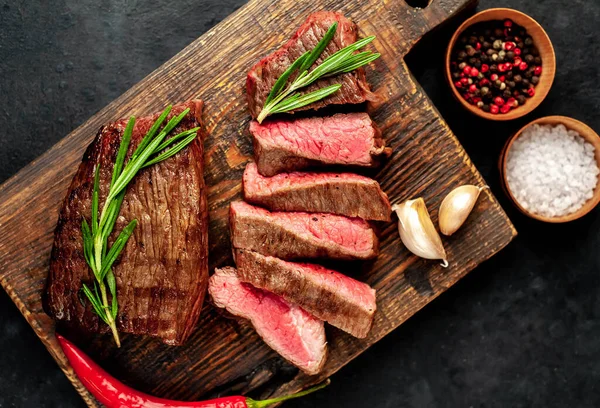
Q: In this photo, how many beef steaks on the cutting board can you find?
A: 2